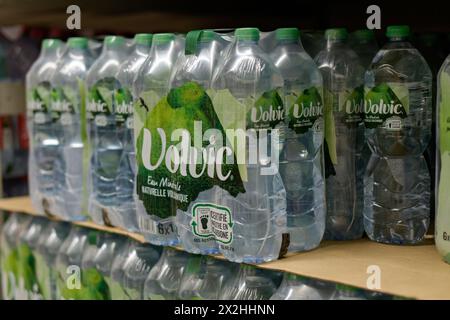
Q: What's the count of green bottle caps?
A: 11